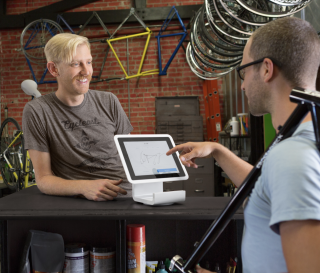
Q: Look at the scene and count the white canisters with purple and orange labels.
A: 2